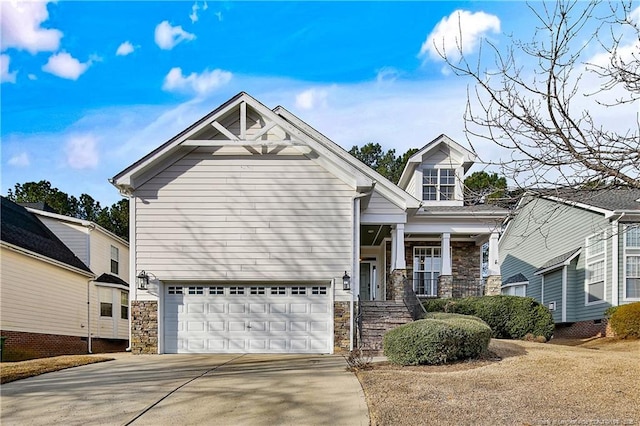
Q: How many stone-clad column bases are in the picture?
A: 3